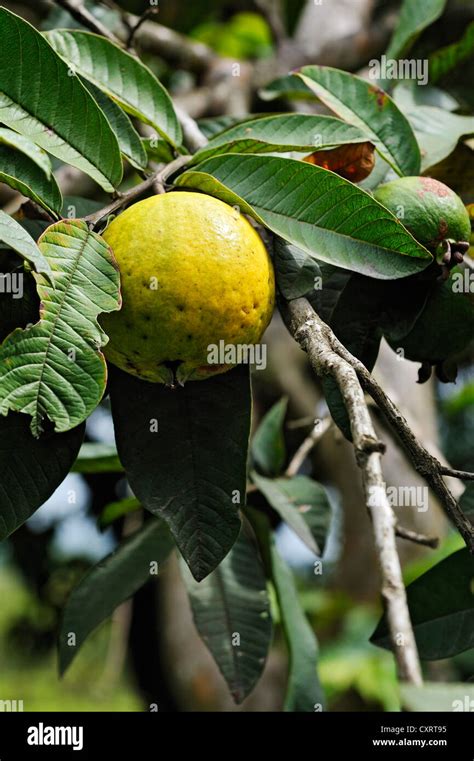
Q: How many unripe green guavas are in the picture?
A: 2